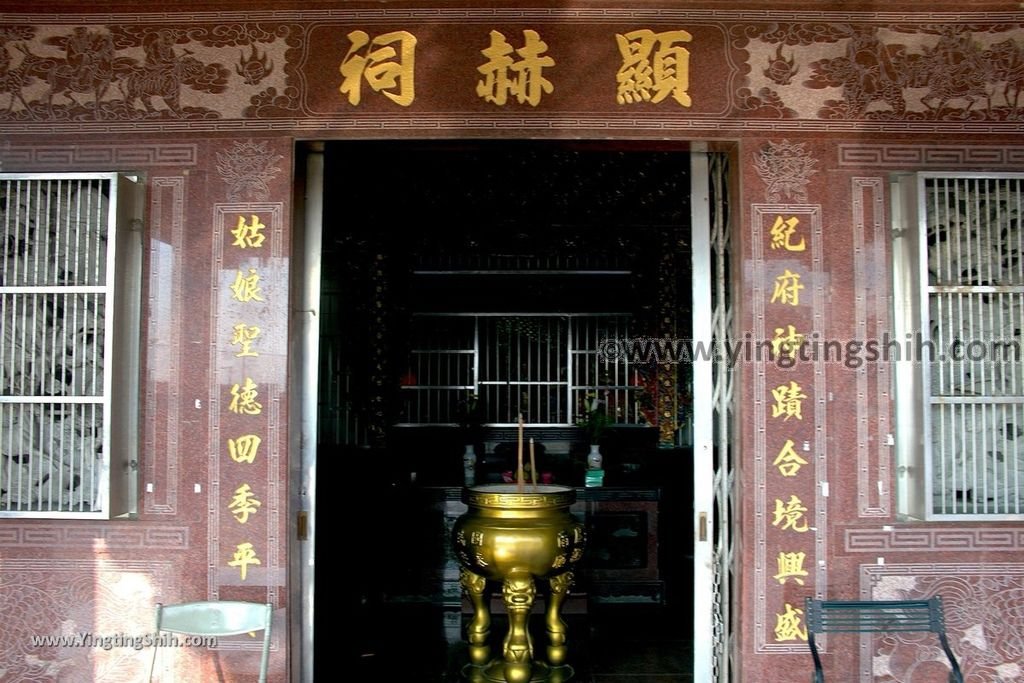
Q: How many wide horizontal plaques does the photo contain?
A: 1